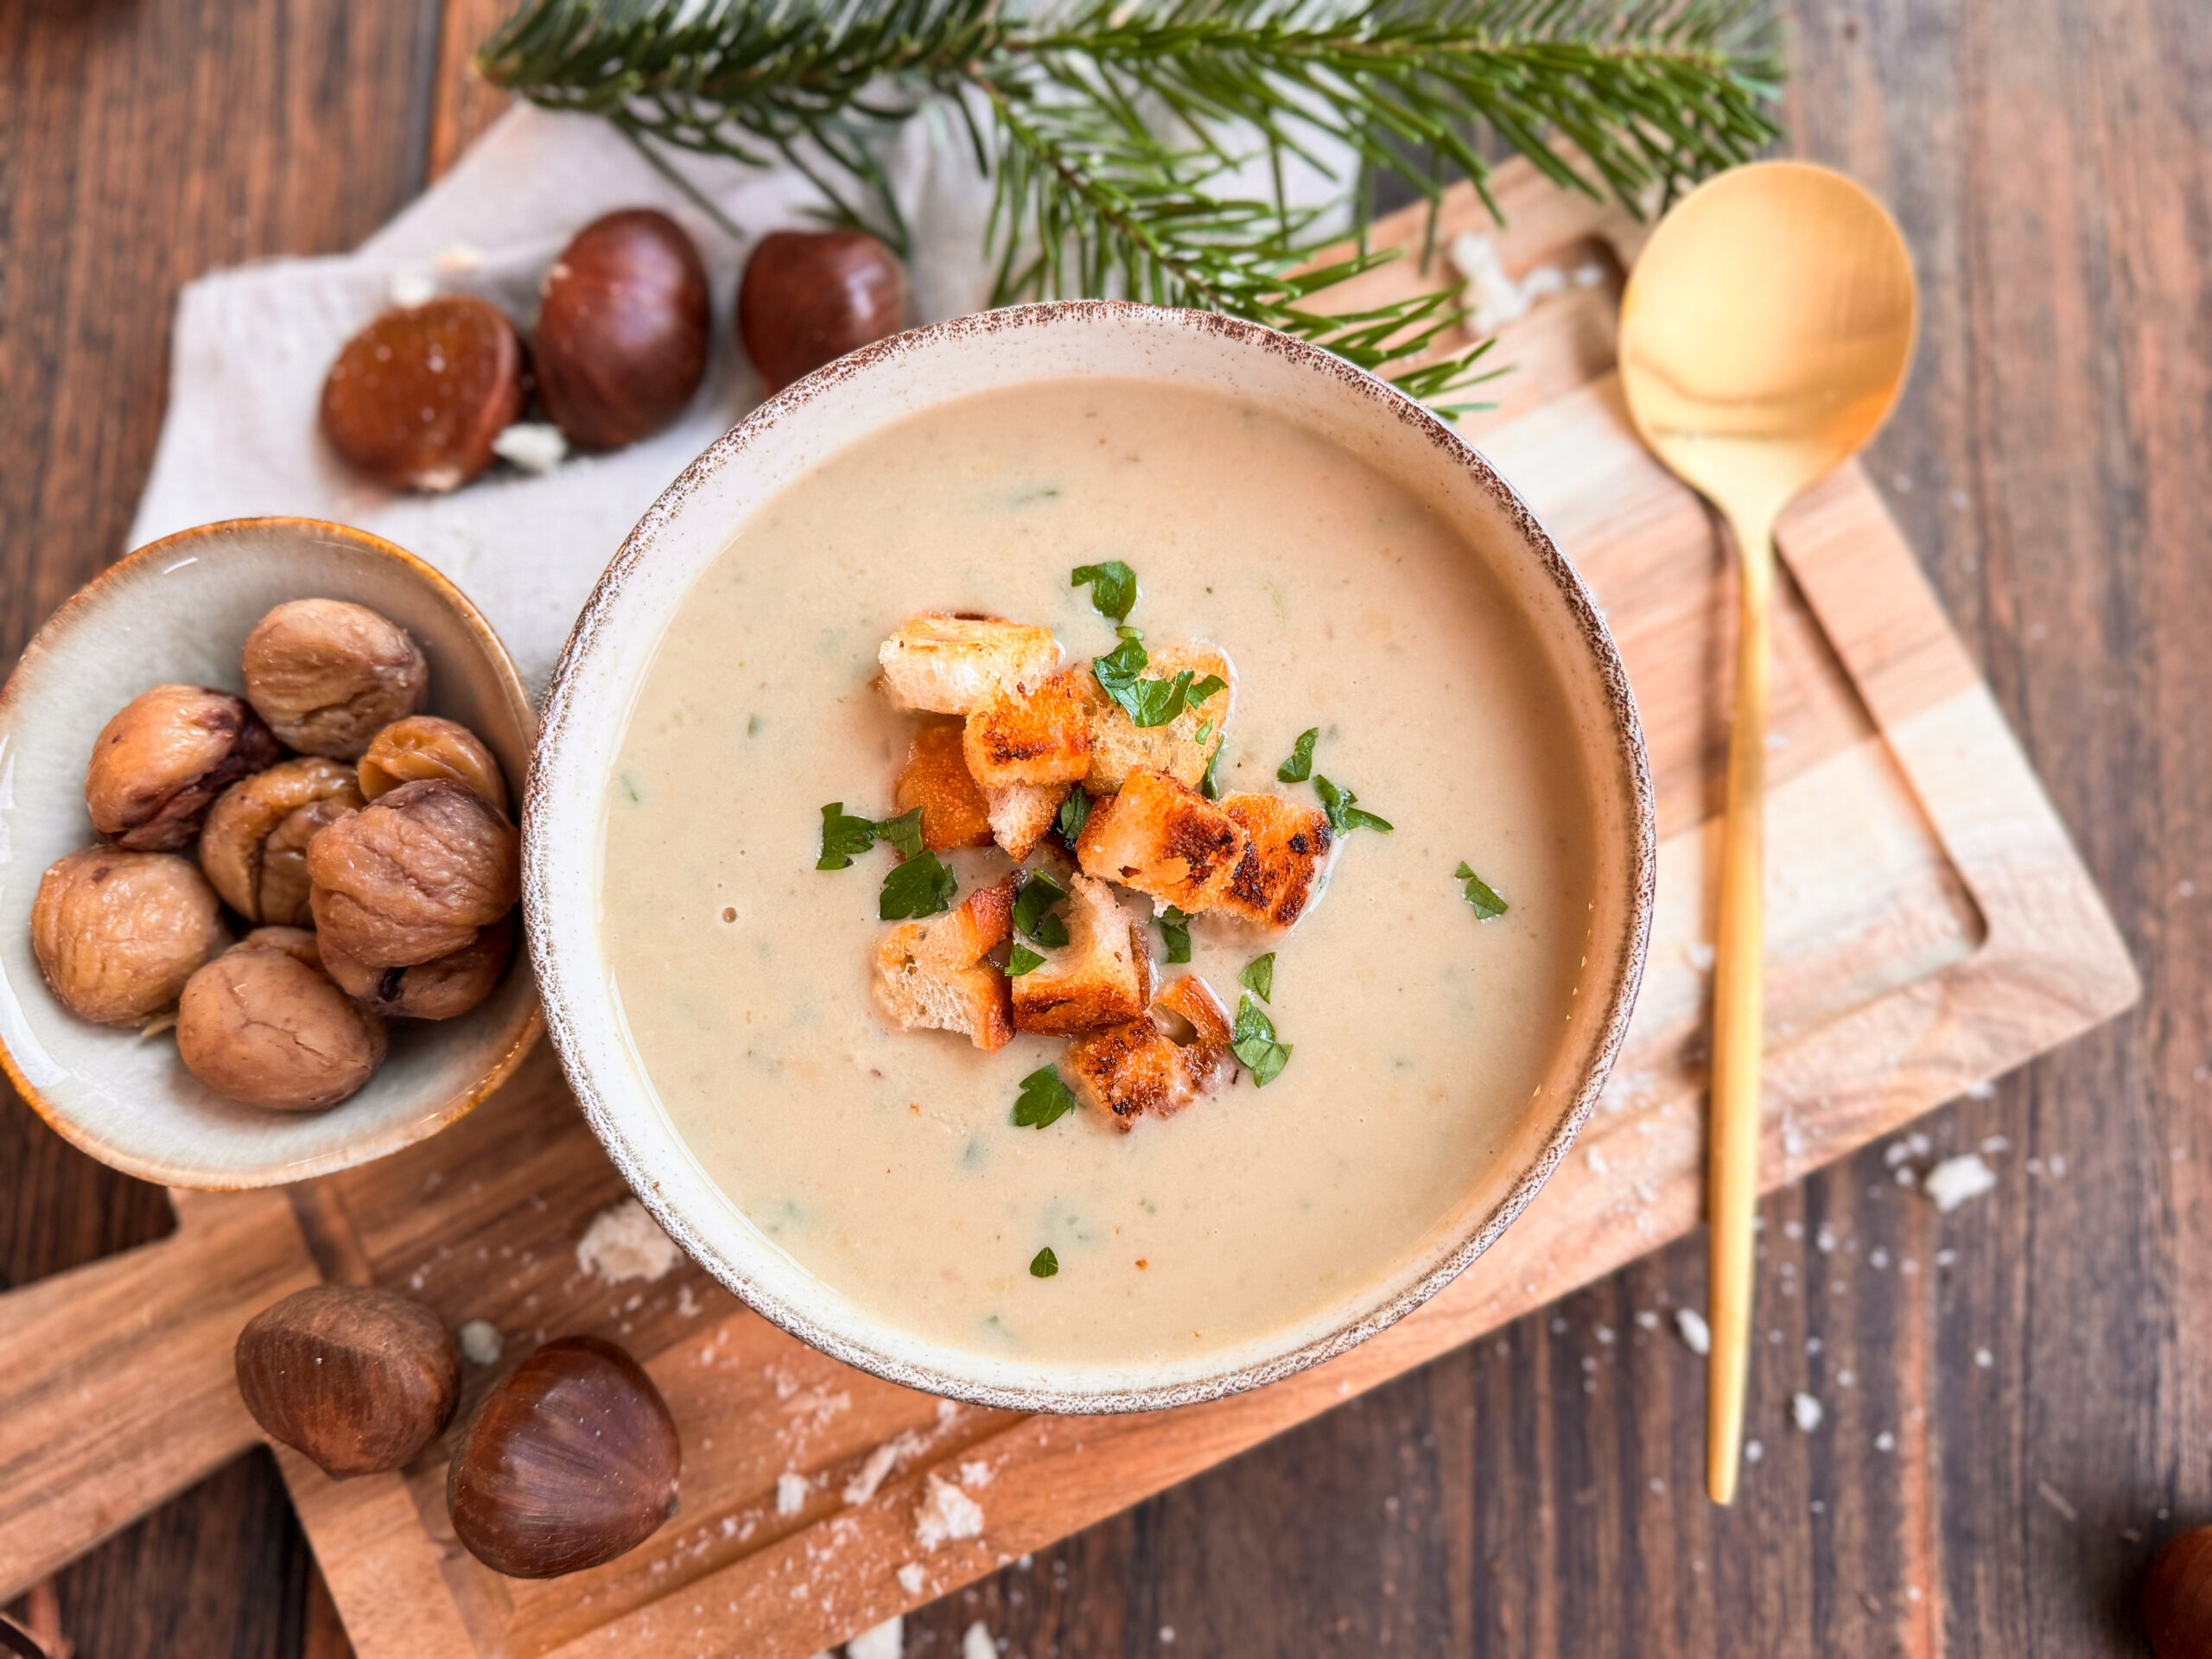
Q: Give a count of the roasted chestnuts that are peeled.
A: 8